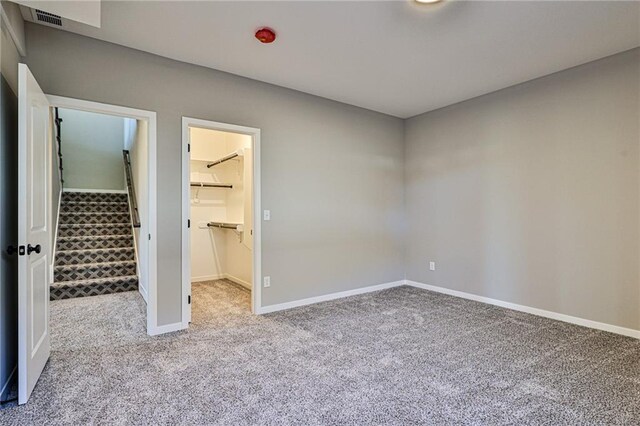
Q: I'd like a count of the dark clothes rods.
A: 3